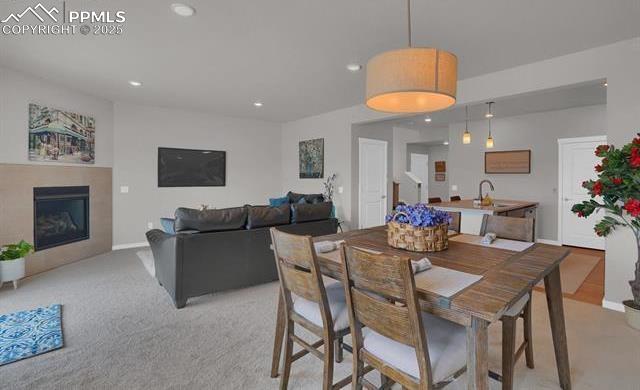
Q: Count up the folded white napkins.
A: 3